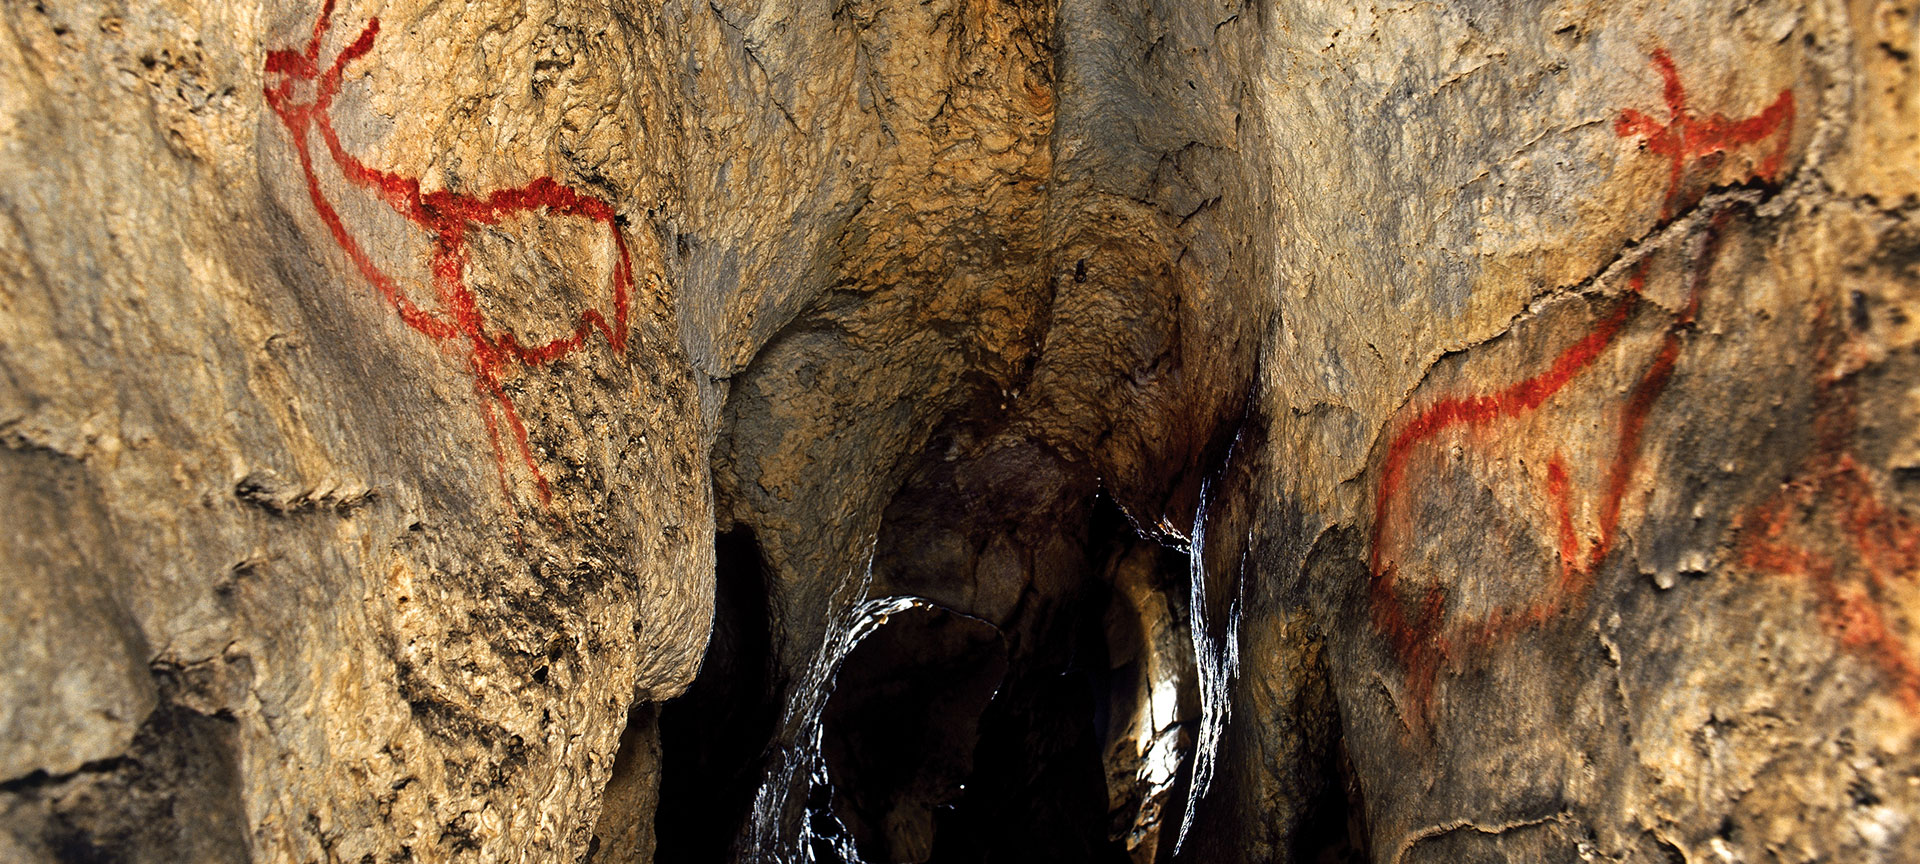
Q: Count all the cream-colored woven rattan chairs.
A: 0